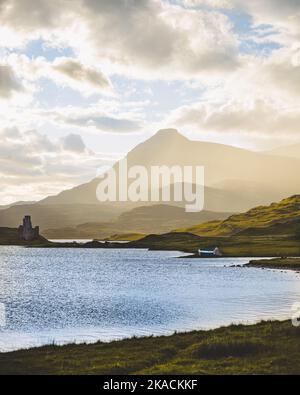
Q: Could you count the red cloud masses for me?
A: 0